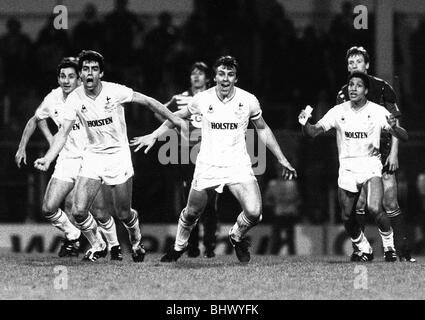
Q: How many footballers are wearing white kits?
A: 4